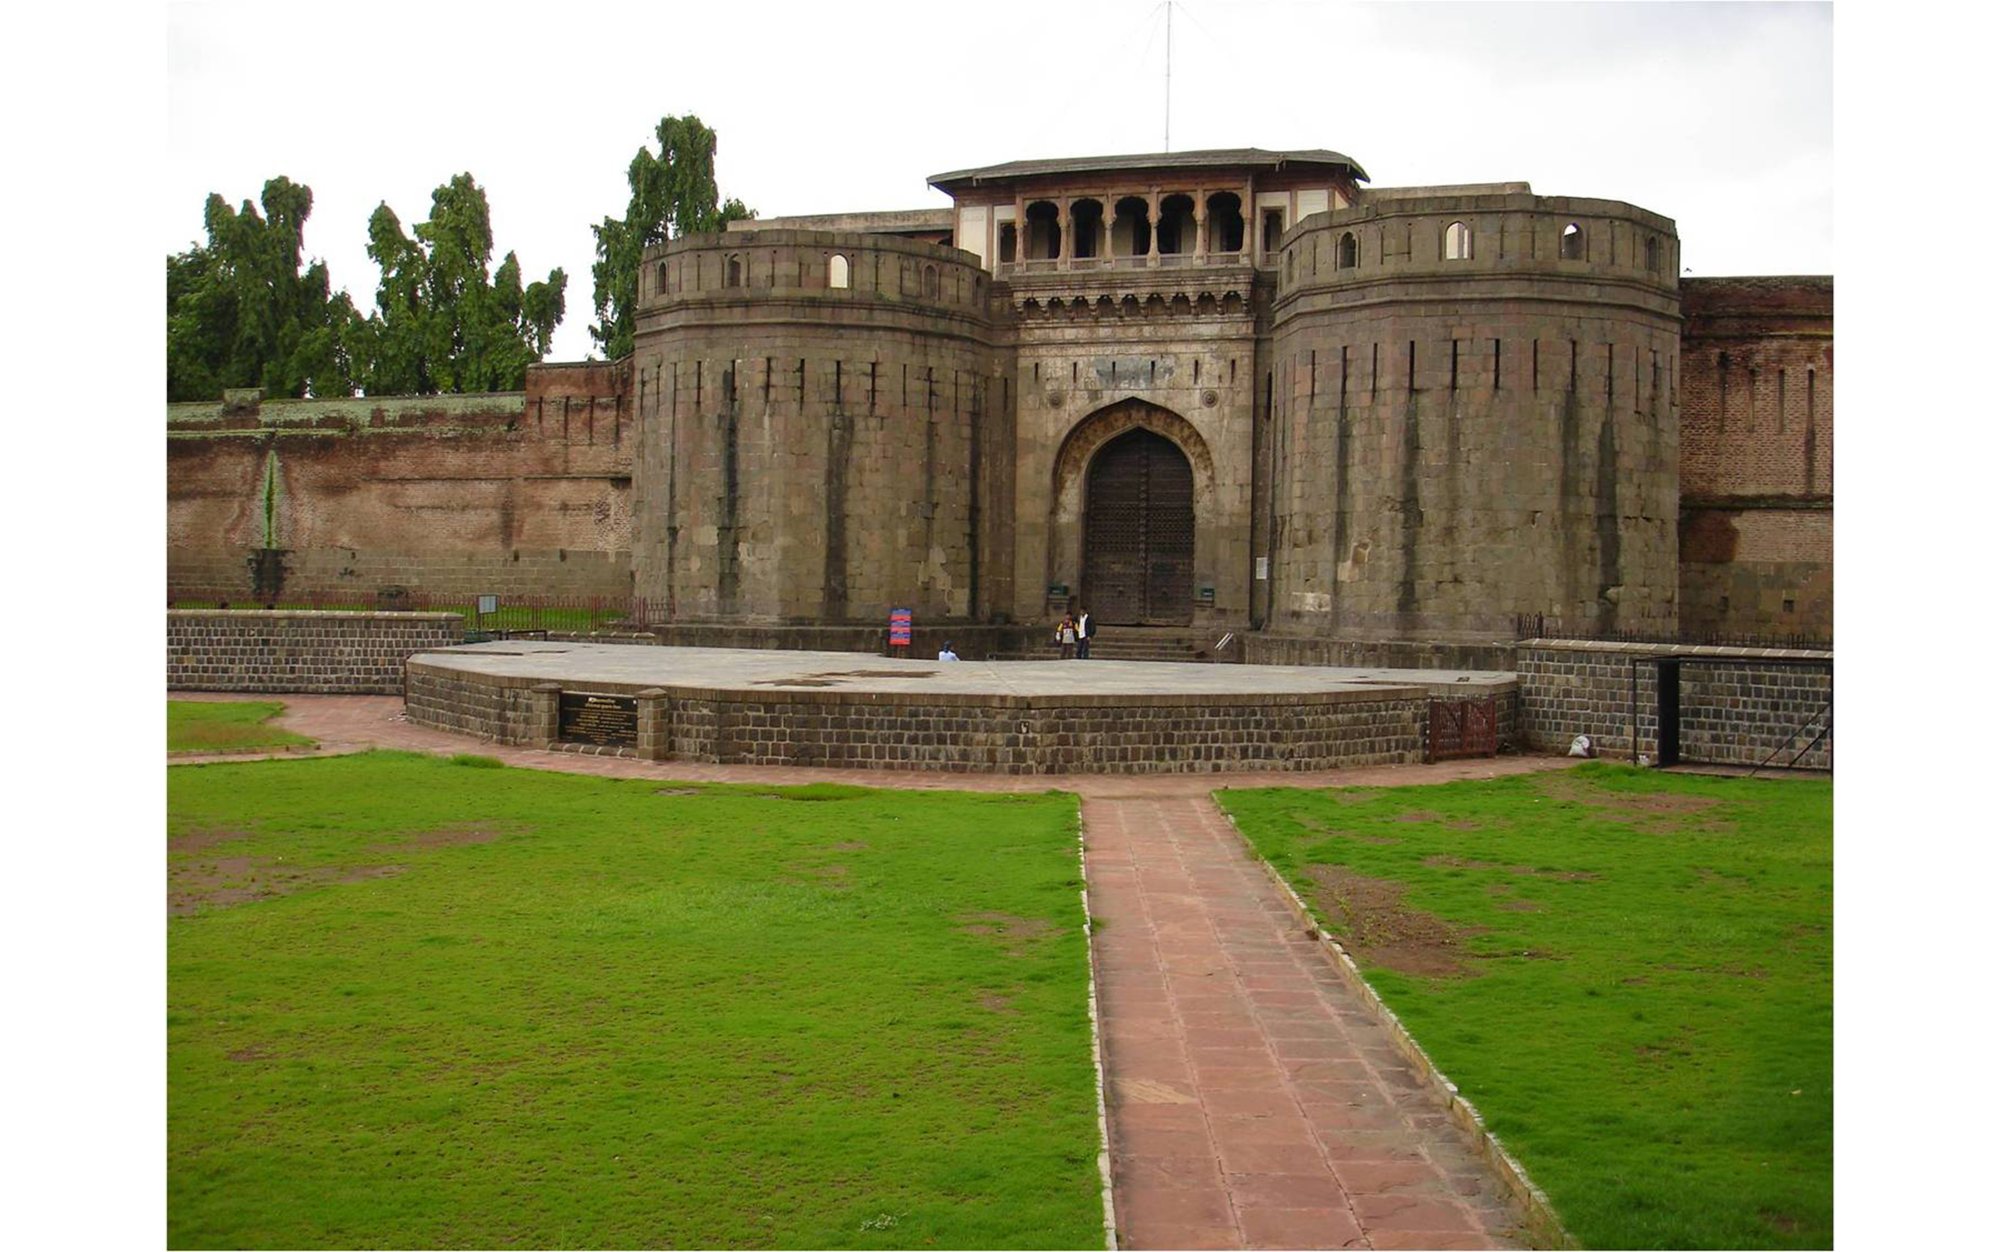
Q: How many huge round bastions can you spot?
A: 2